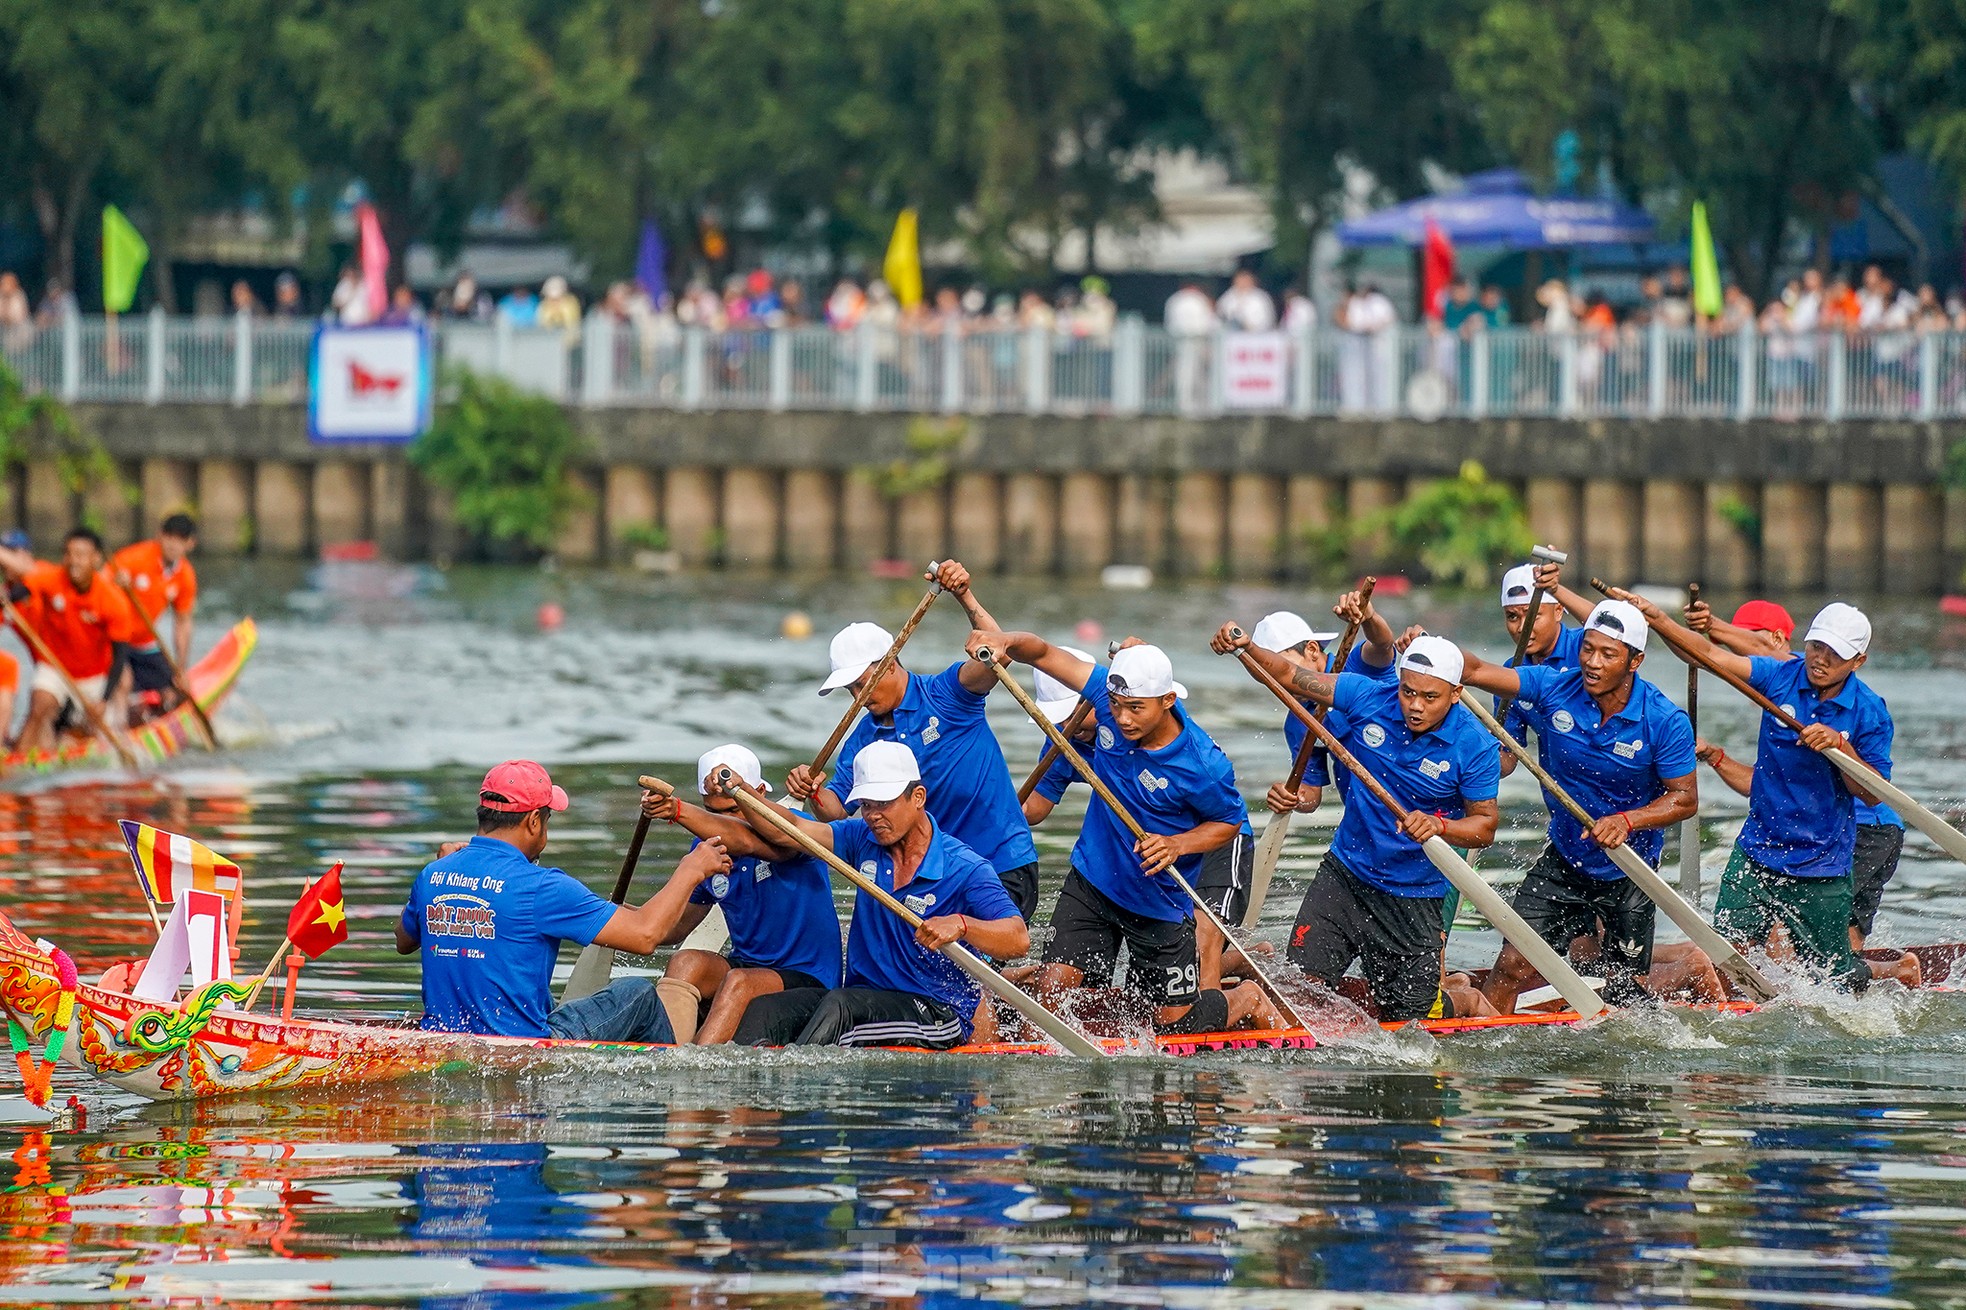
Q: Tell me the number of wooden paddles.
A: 13